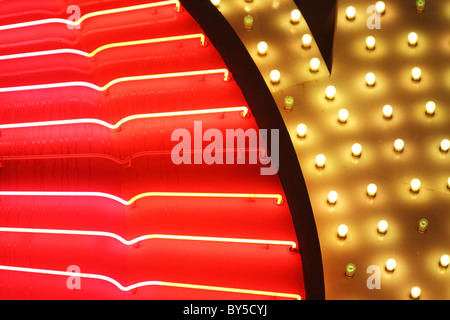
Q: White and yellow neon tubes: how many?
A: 7